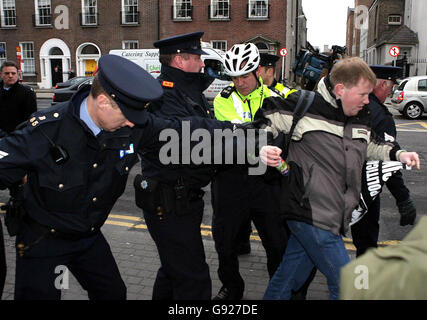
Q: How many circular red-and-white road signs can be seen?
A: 2